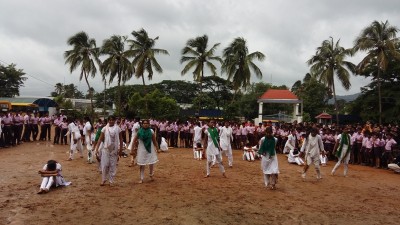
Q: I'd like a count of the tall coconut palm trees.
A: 7